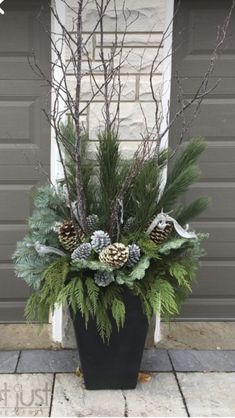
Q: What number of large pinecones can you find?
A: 3